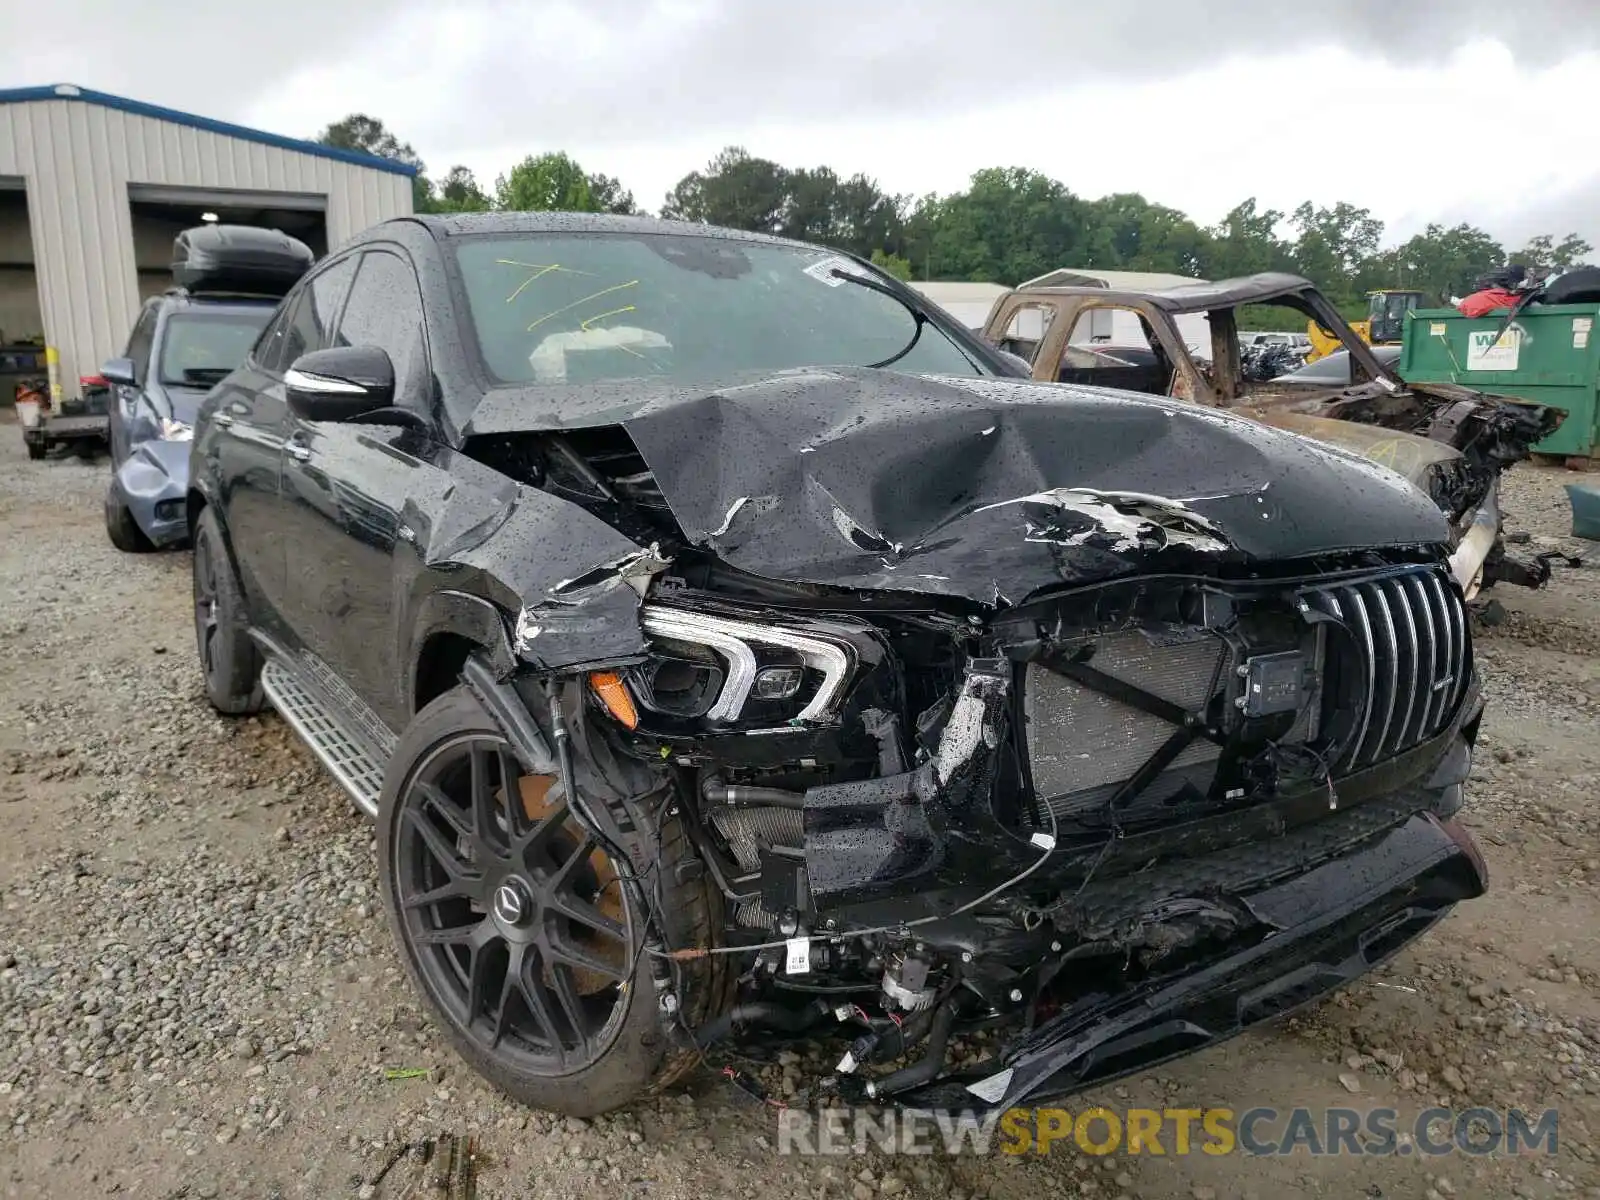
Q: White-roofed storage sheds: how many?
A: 2